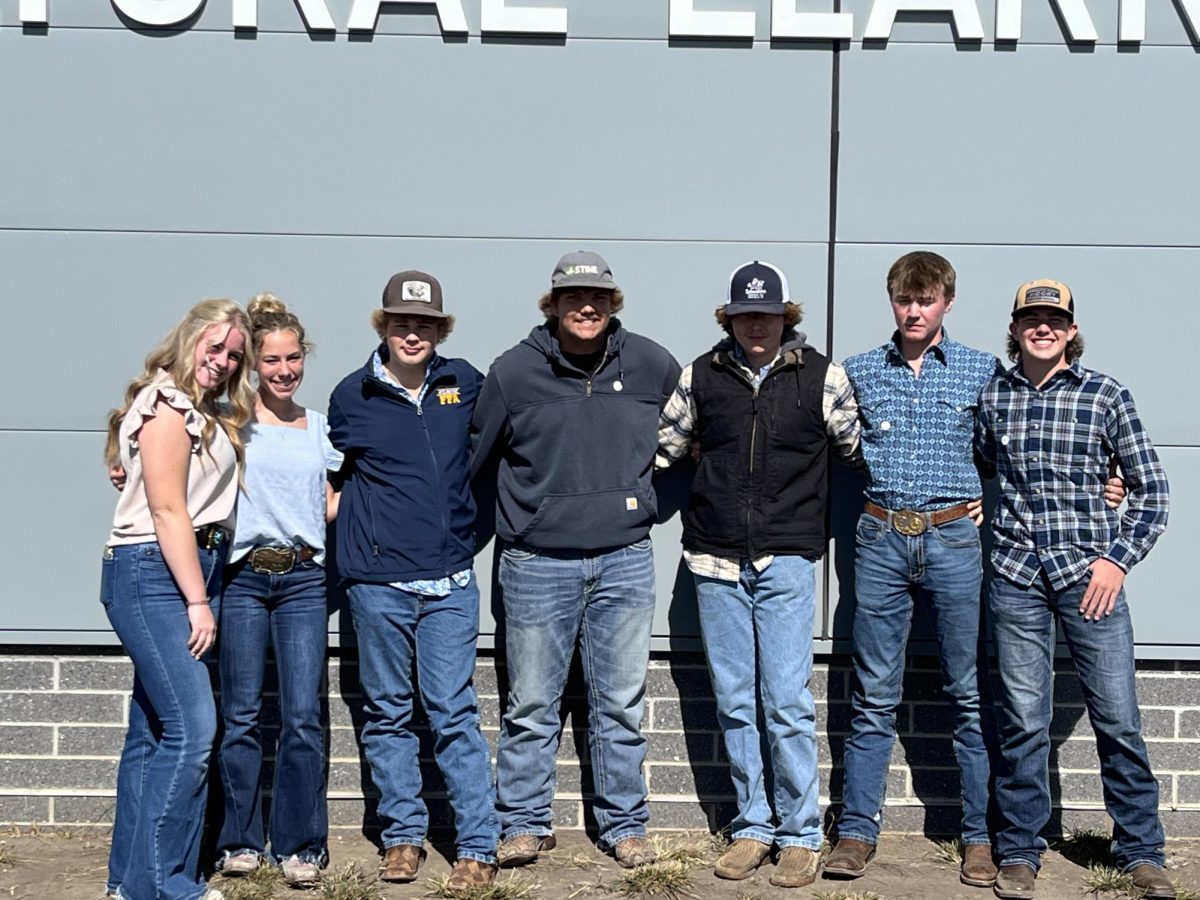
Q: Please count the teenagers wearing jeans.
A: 7